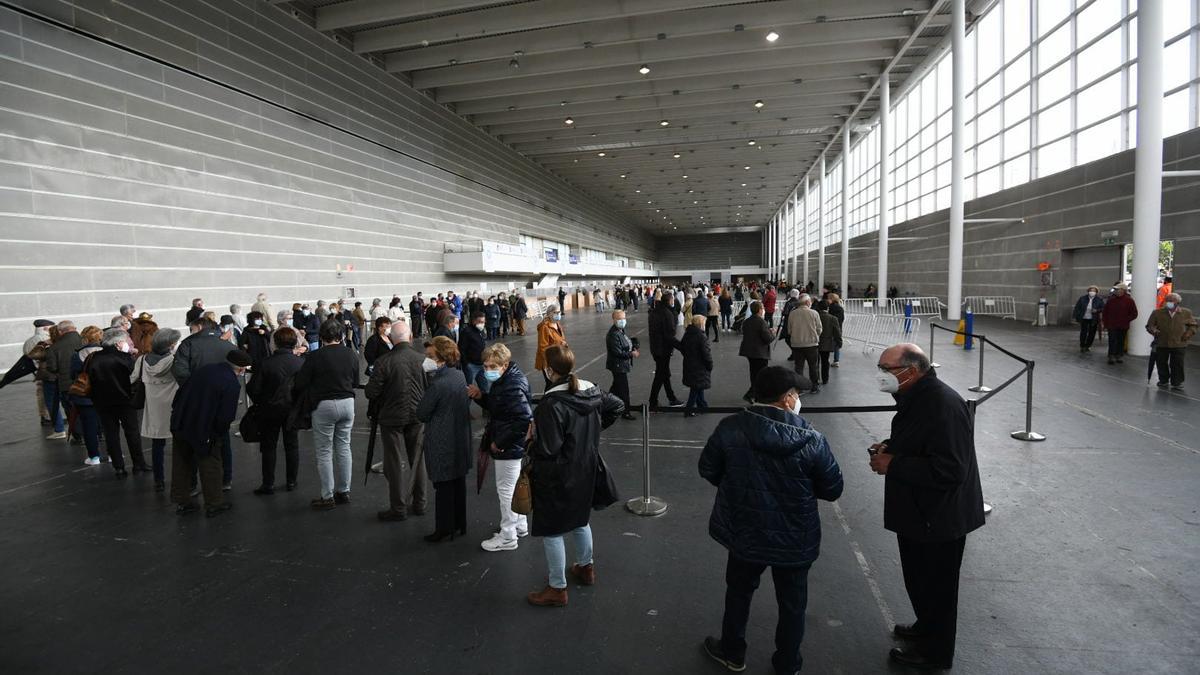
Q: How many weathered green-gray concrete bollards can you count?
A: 0